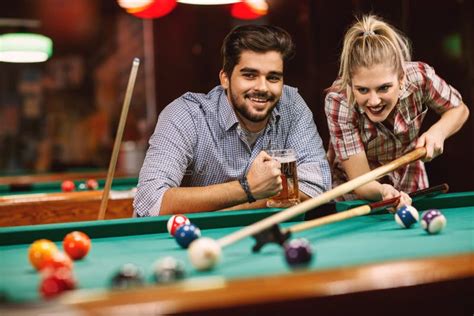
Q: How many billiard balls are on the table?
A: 12